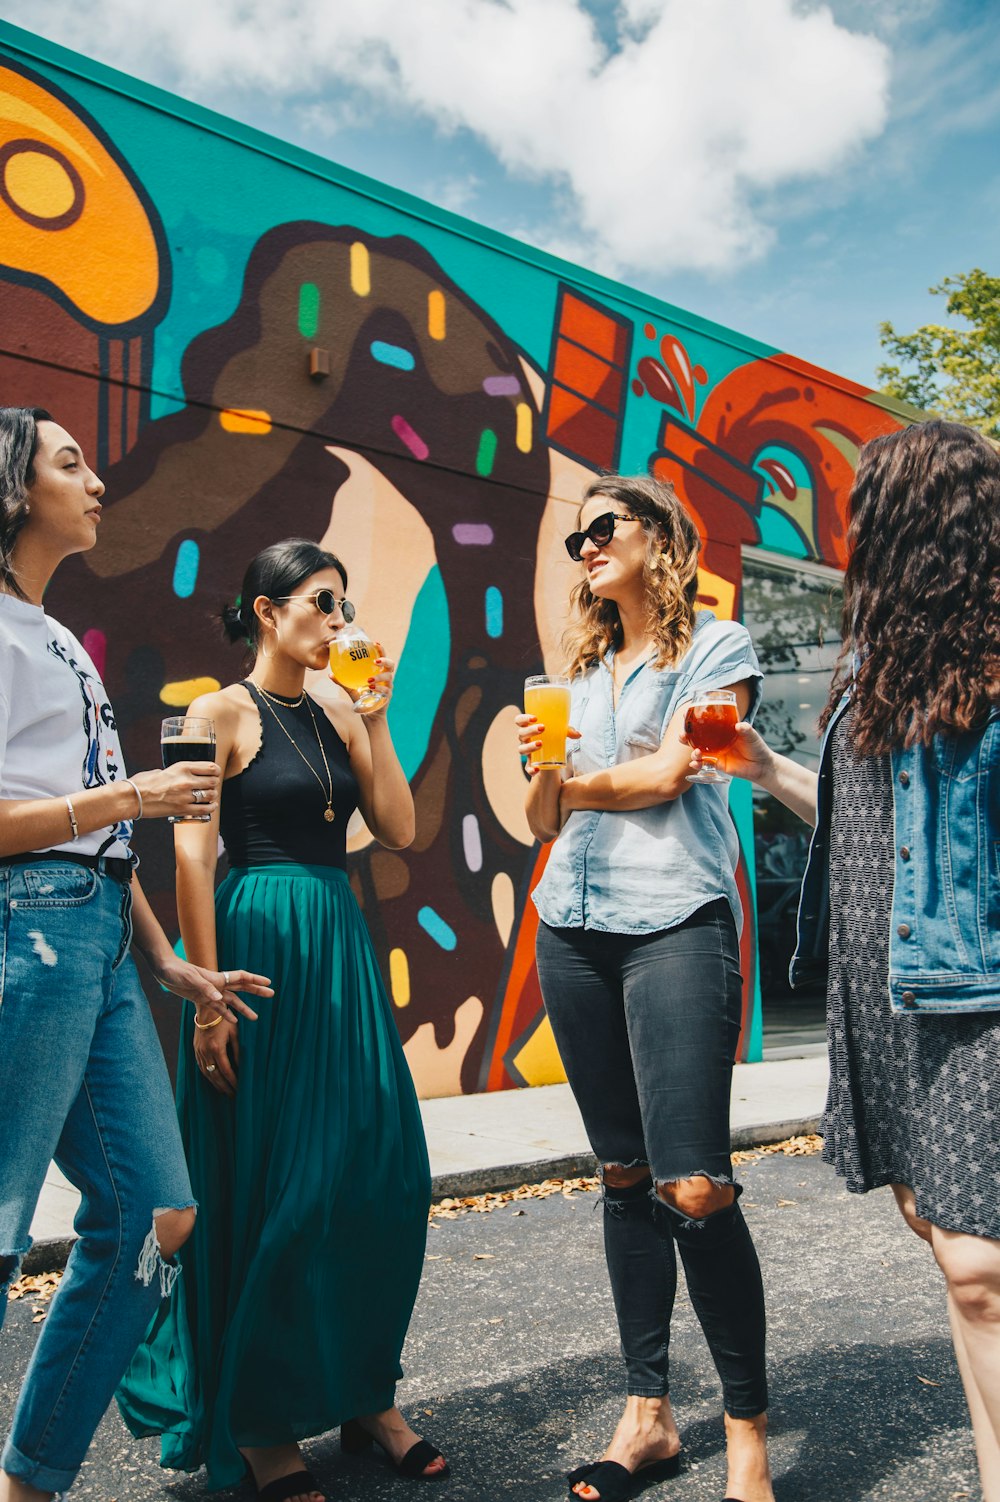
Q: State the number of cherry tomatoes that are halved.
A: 0